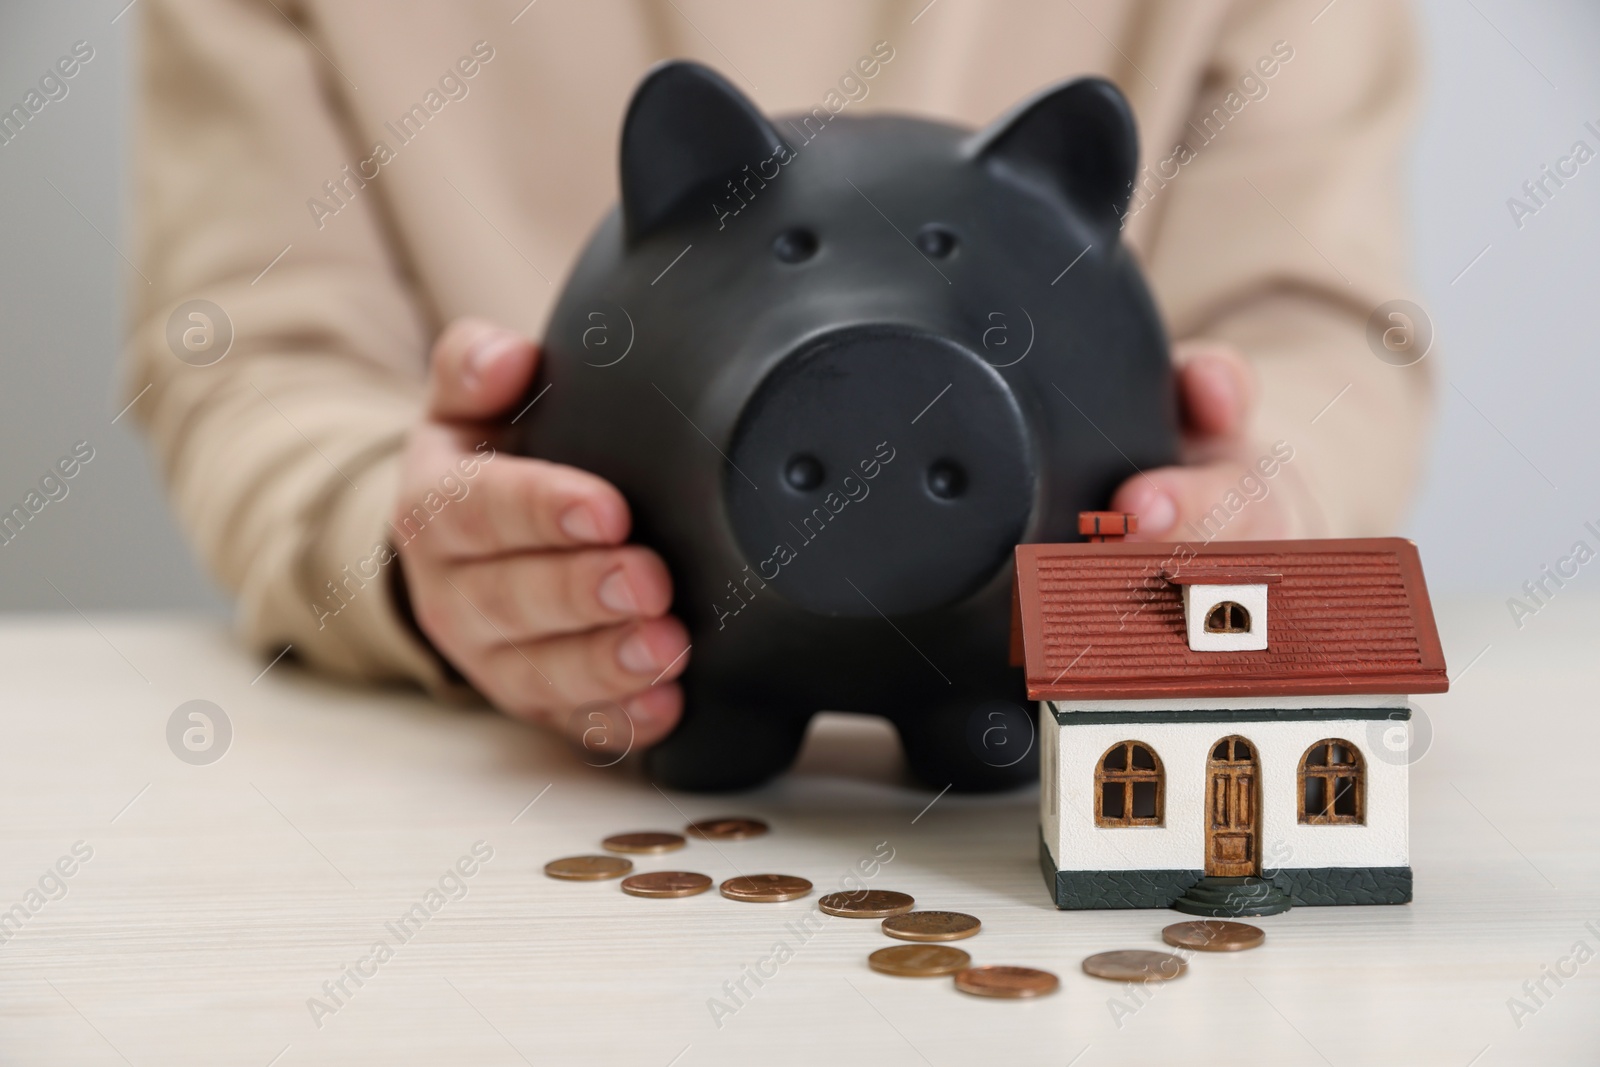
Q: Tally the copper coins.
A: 11